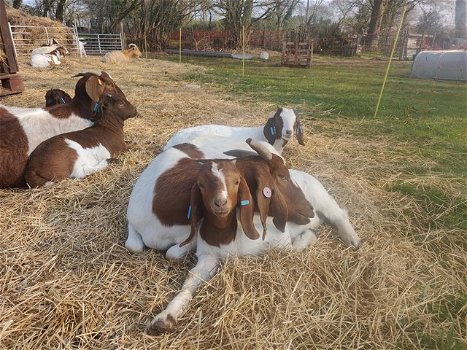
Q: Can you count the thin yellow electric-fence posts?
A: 4